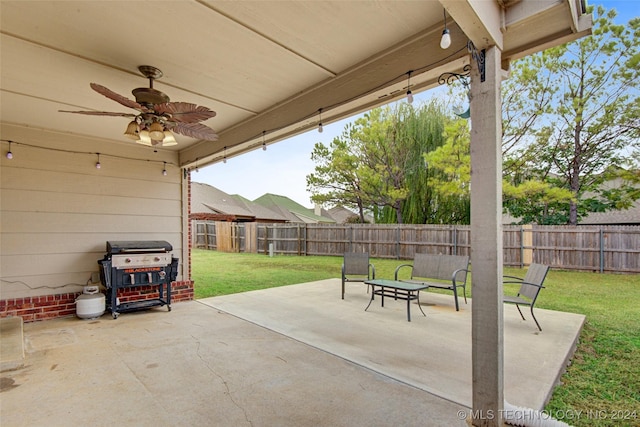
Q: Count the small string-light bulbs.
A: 9